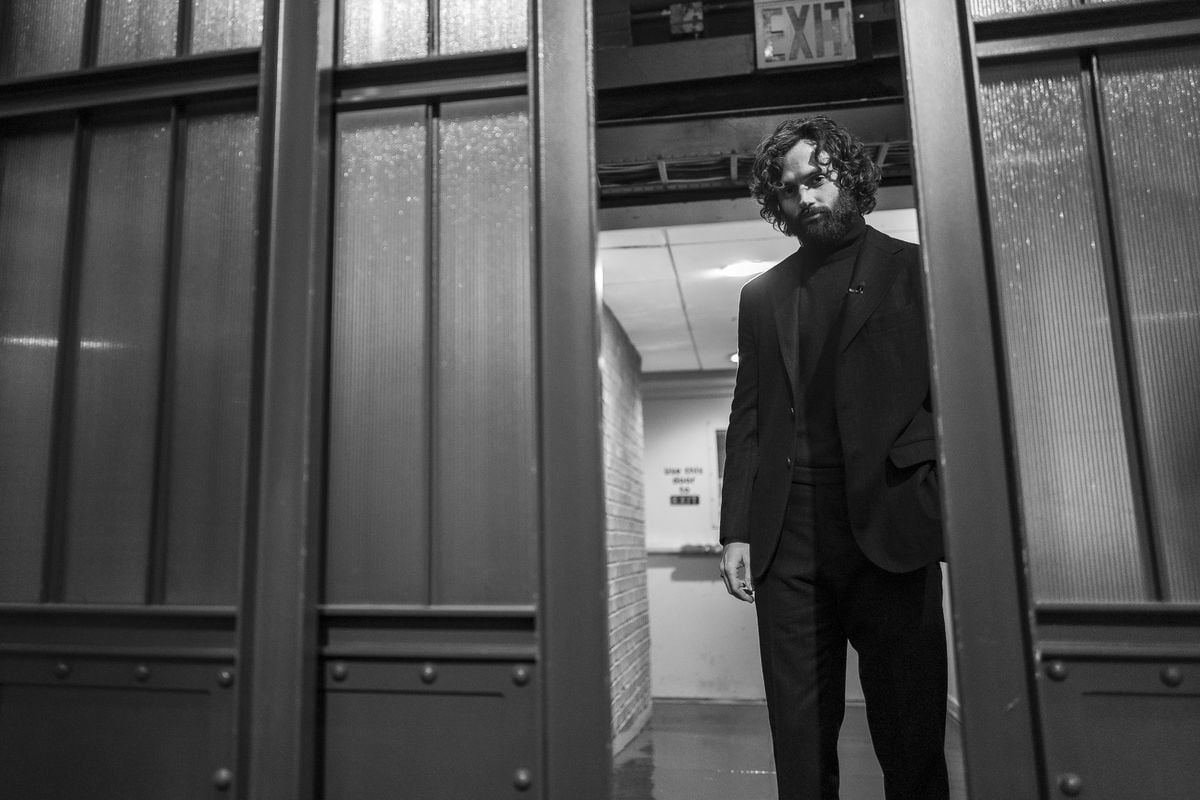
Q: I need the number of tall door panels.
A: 7